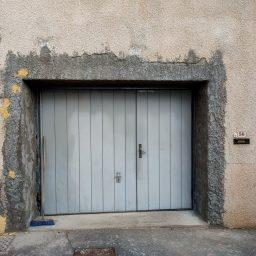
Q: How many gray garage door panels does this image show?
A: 13